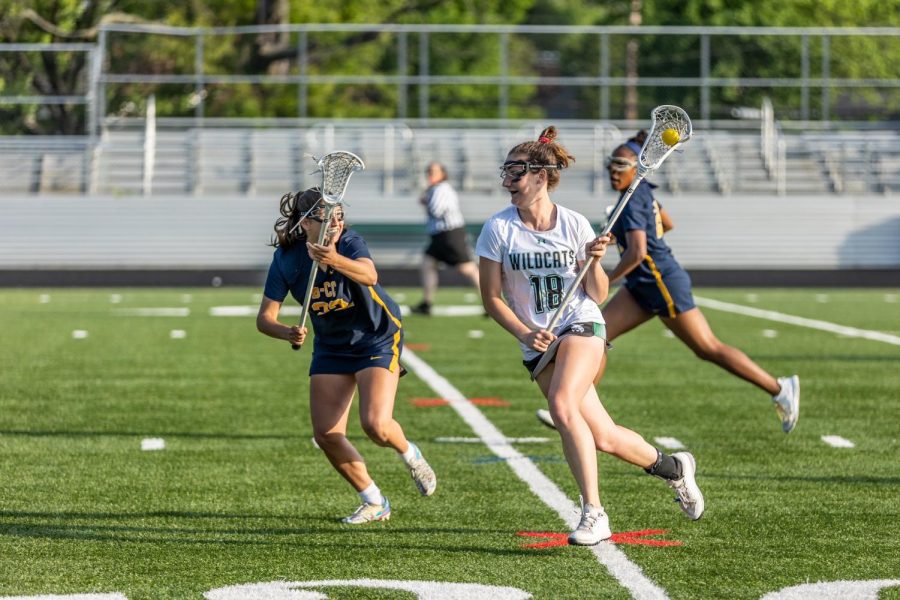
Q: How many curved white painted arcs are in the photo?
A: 2